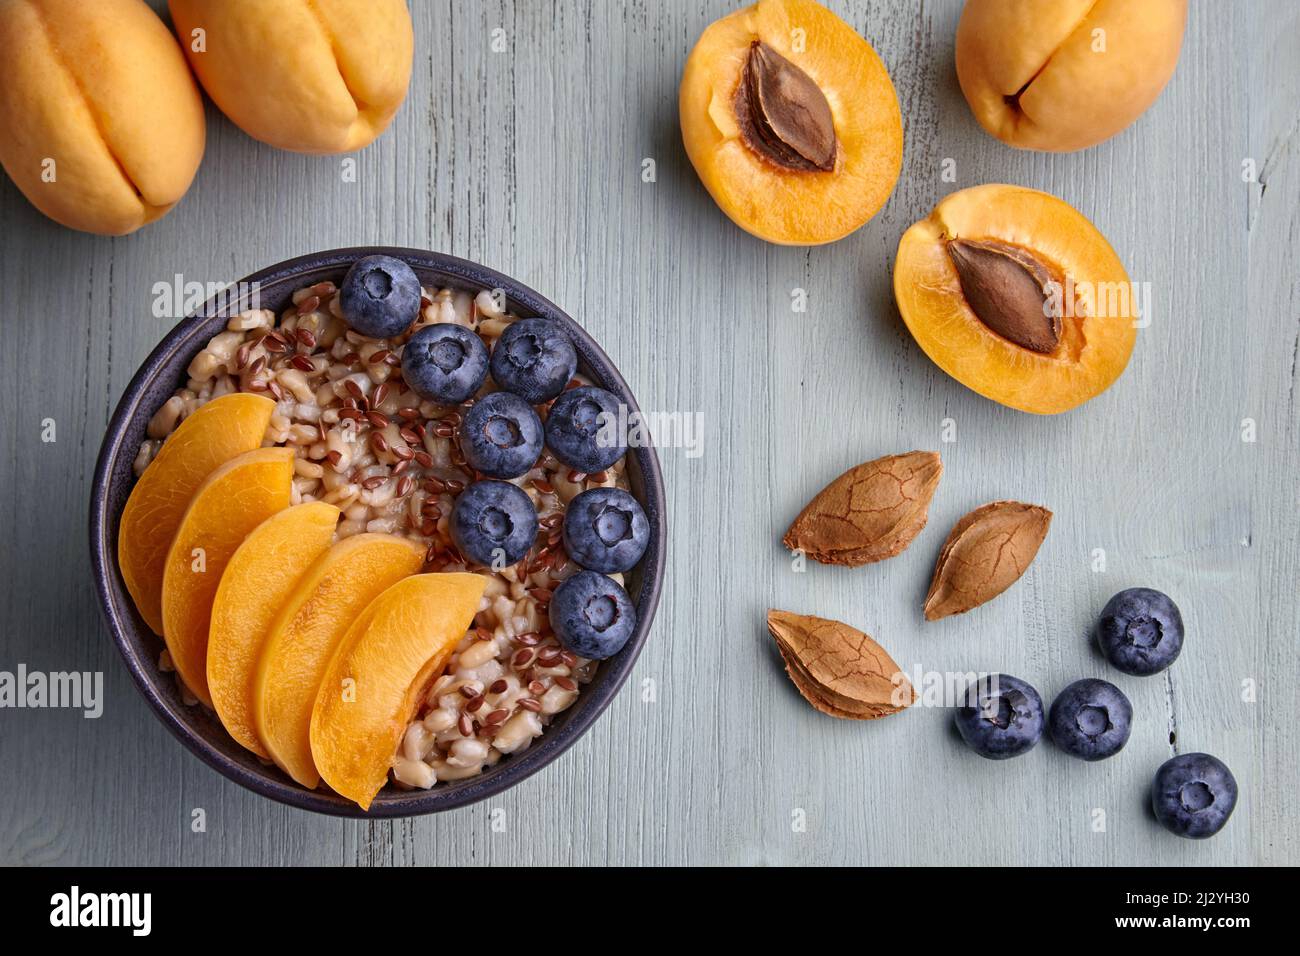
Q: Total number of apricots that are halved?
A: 2